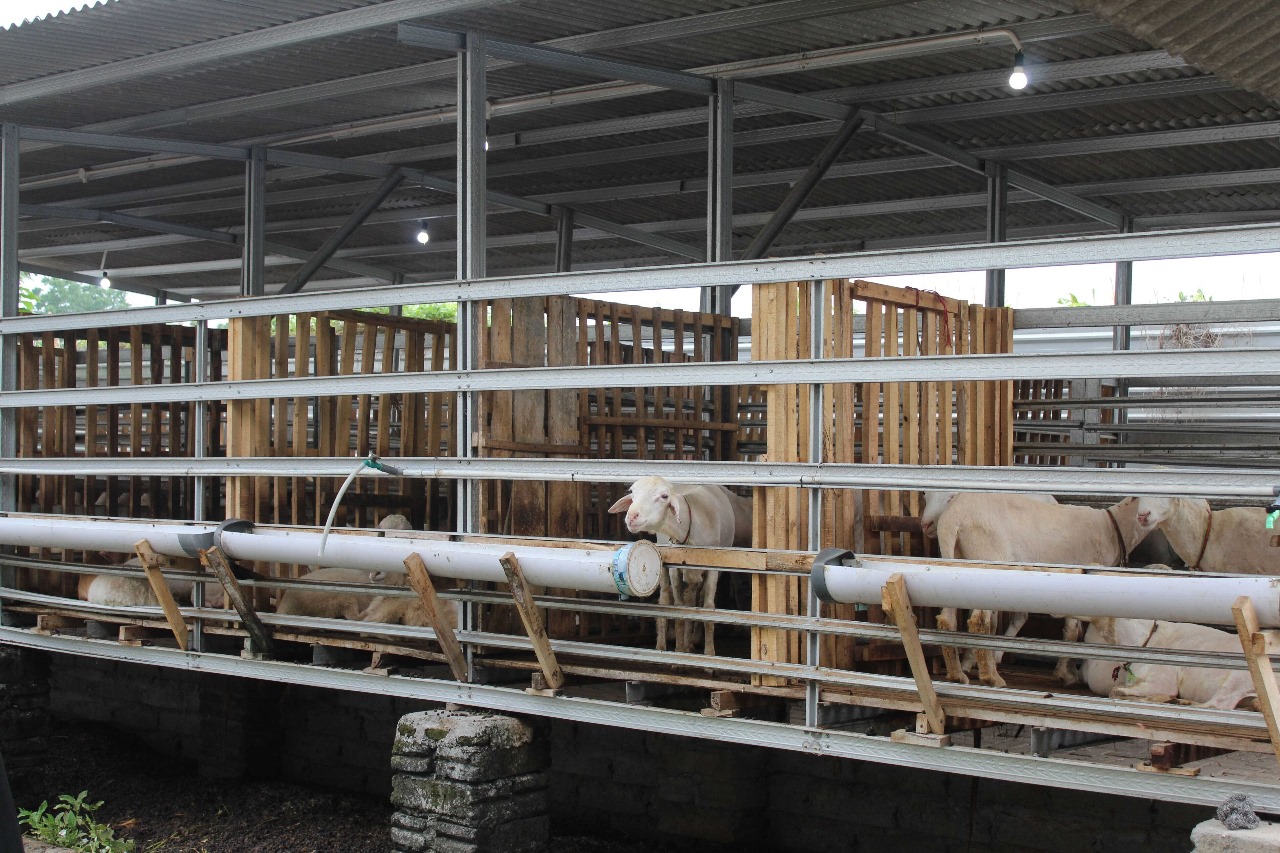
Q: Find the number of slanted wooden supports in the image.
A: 6